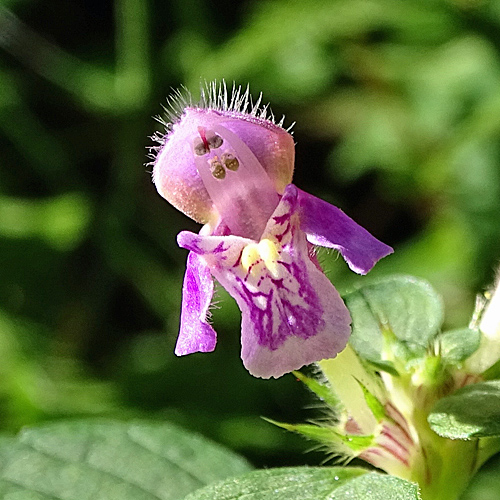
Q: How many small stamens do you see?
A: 4